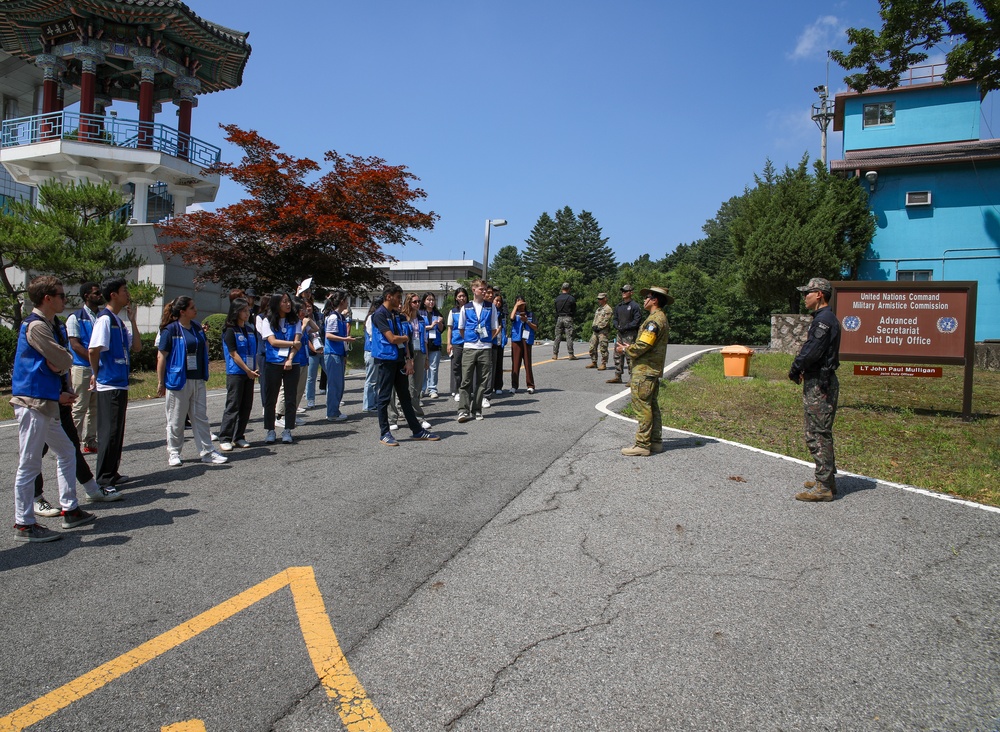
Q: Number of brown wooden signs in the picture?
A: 1